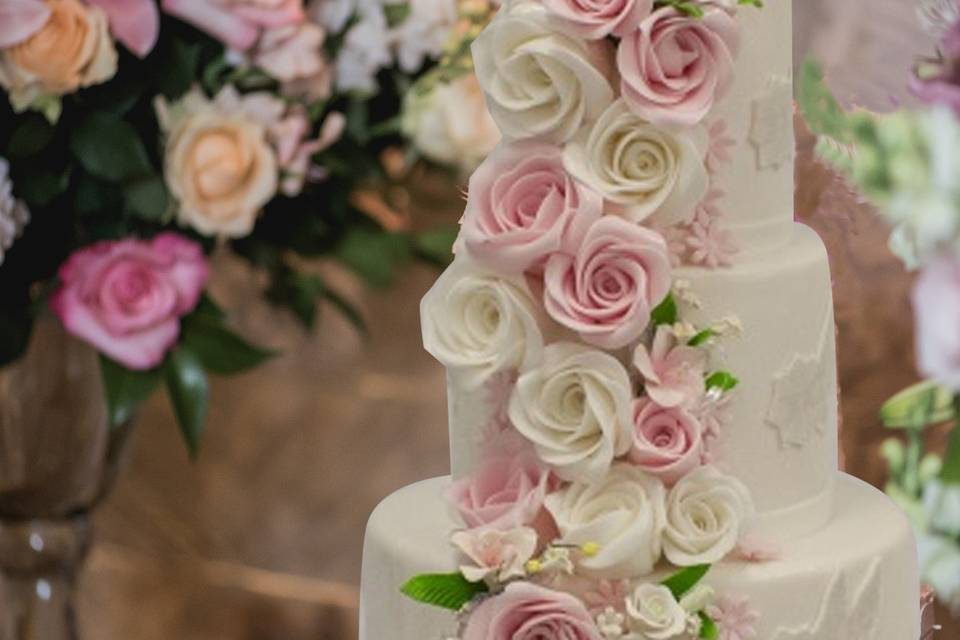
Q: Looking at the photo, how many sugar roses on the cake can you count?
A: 14